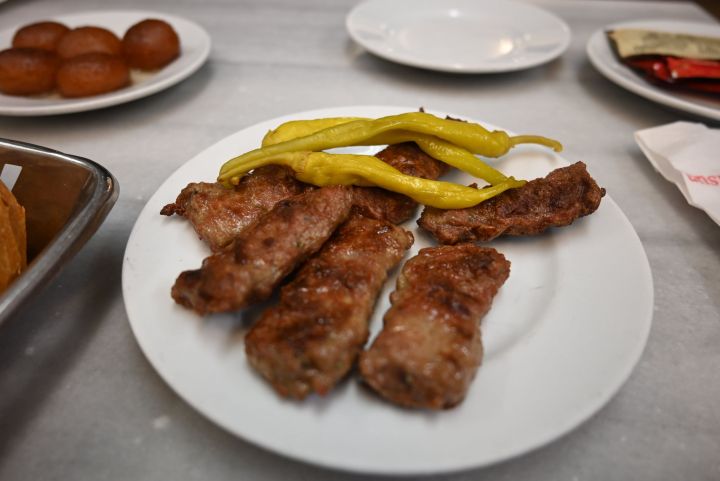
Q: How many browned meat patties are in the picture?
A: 6